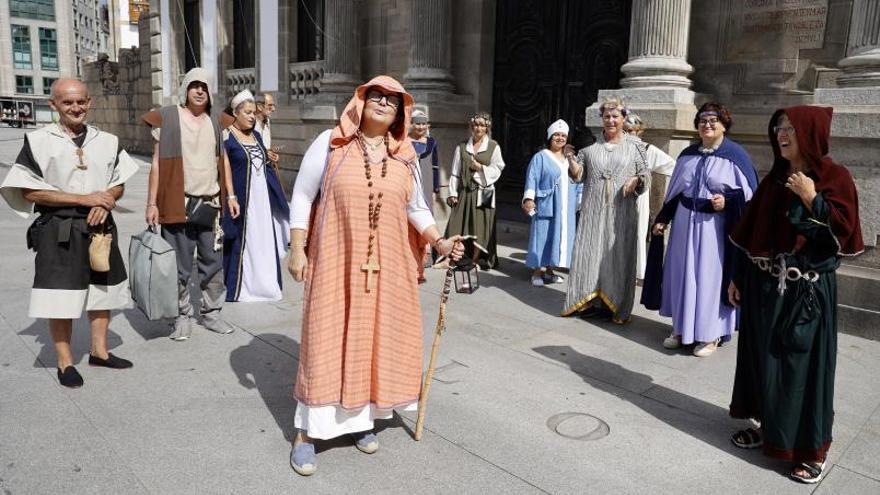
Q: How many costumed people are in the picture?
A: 12